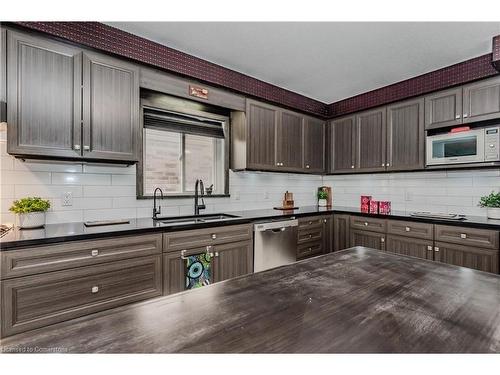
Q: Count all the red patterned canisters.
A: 3